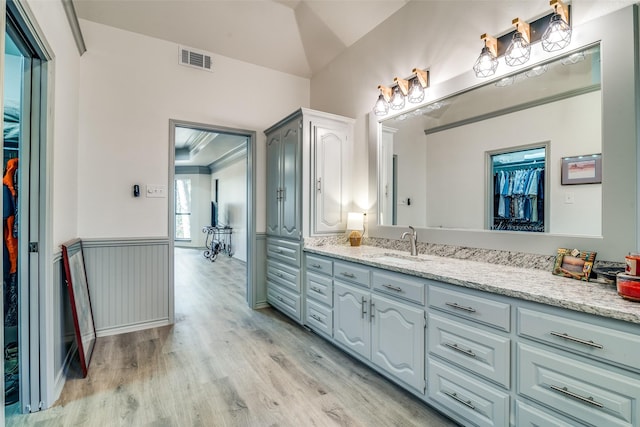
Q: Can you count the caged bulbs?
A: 6